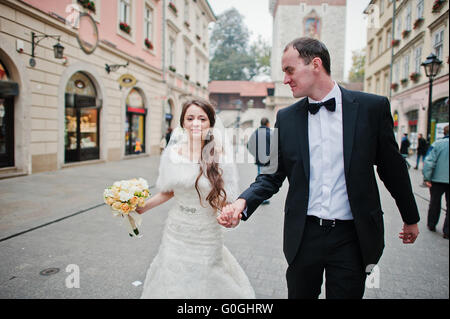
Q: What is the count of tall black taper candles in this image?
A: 0